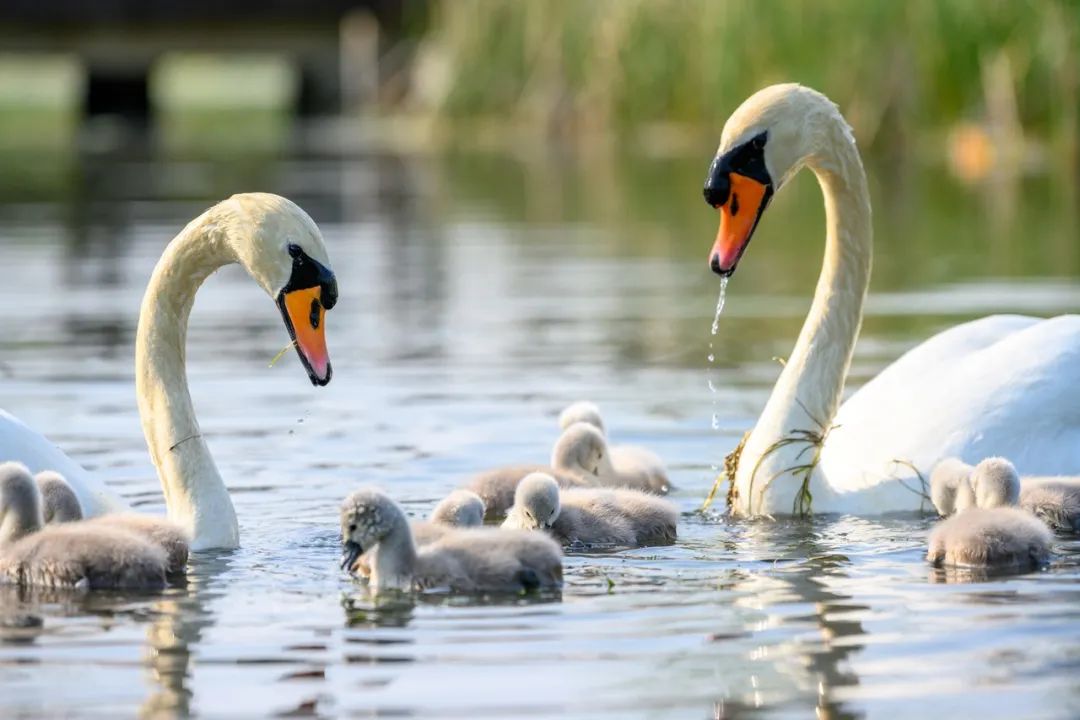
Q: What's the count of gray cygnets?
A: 9